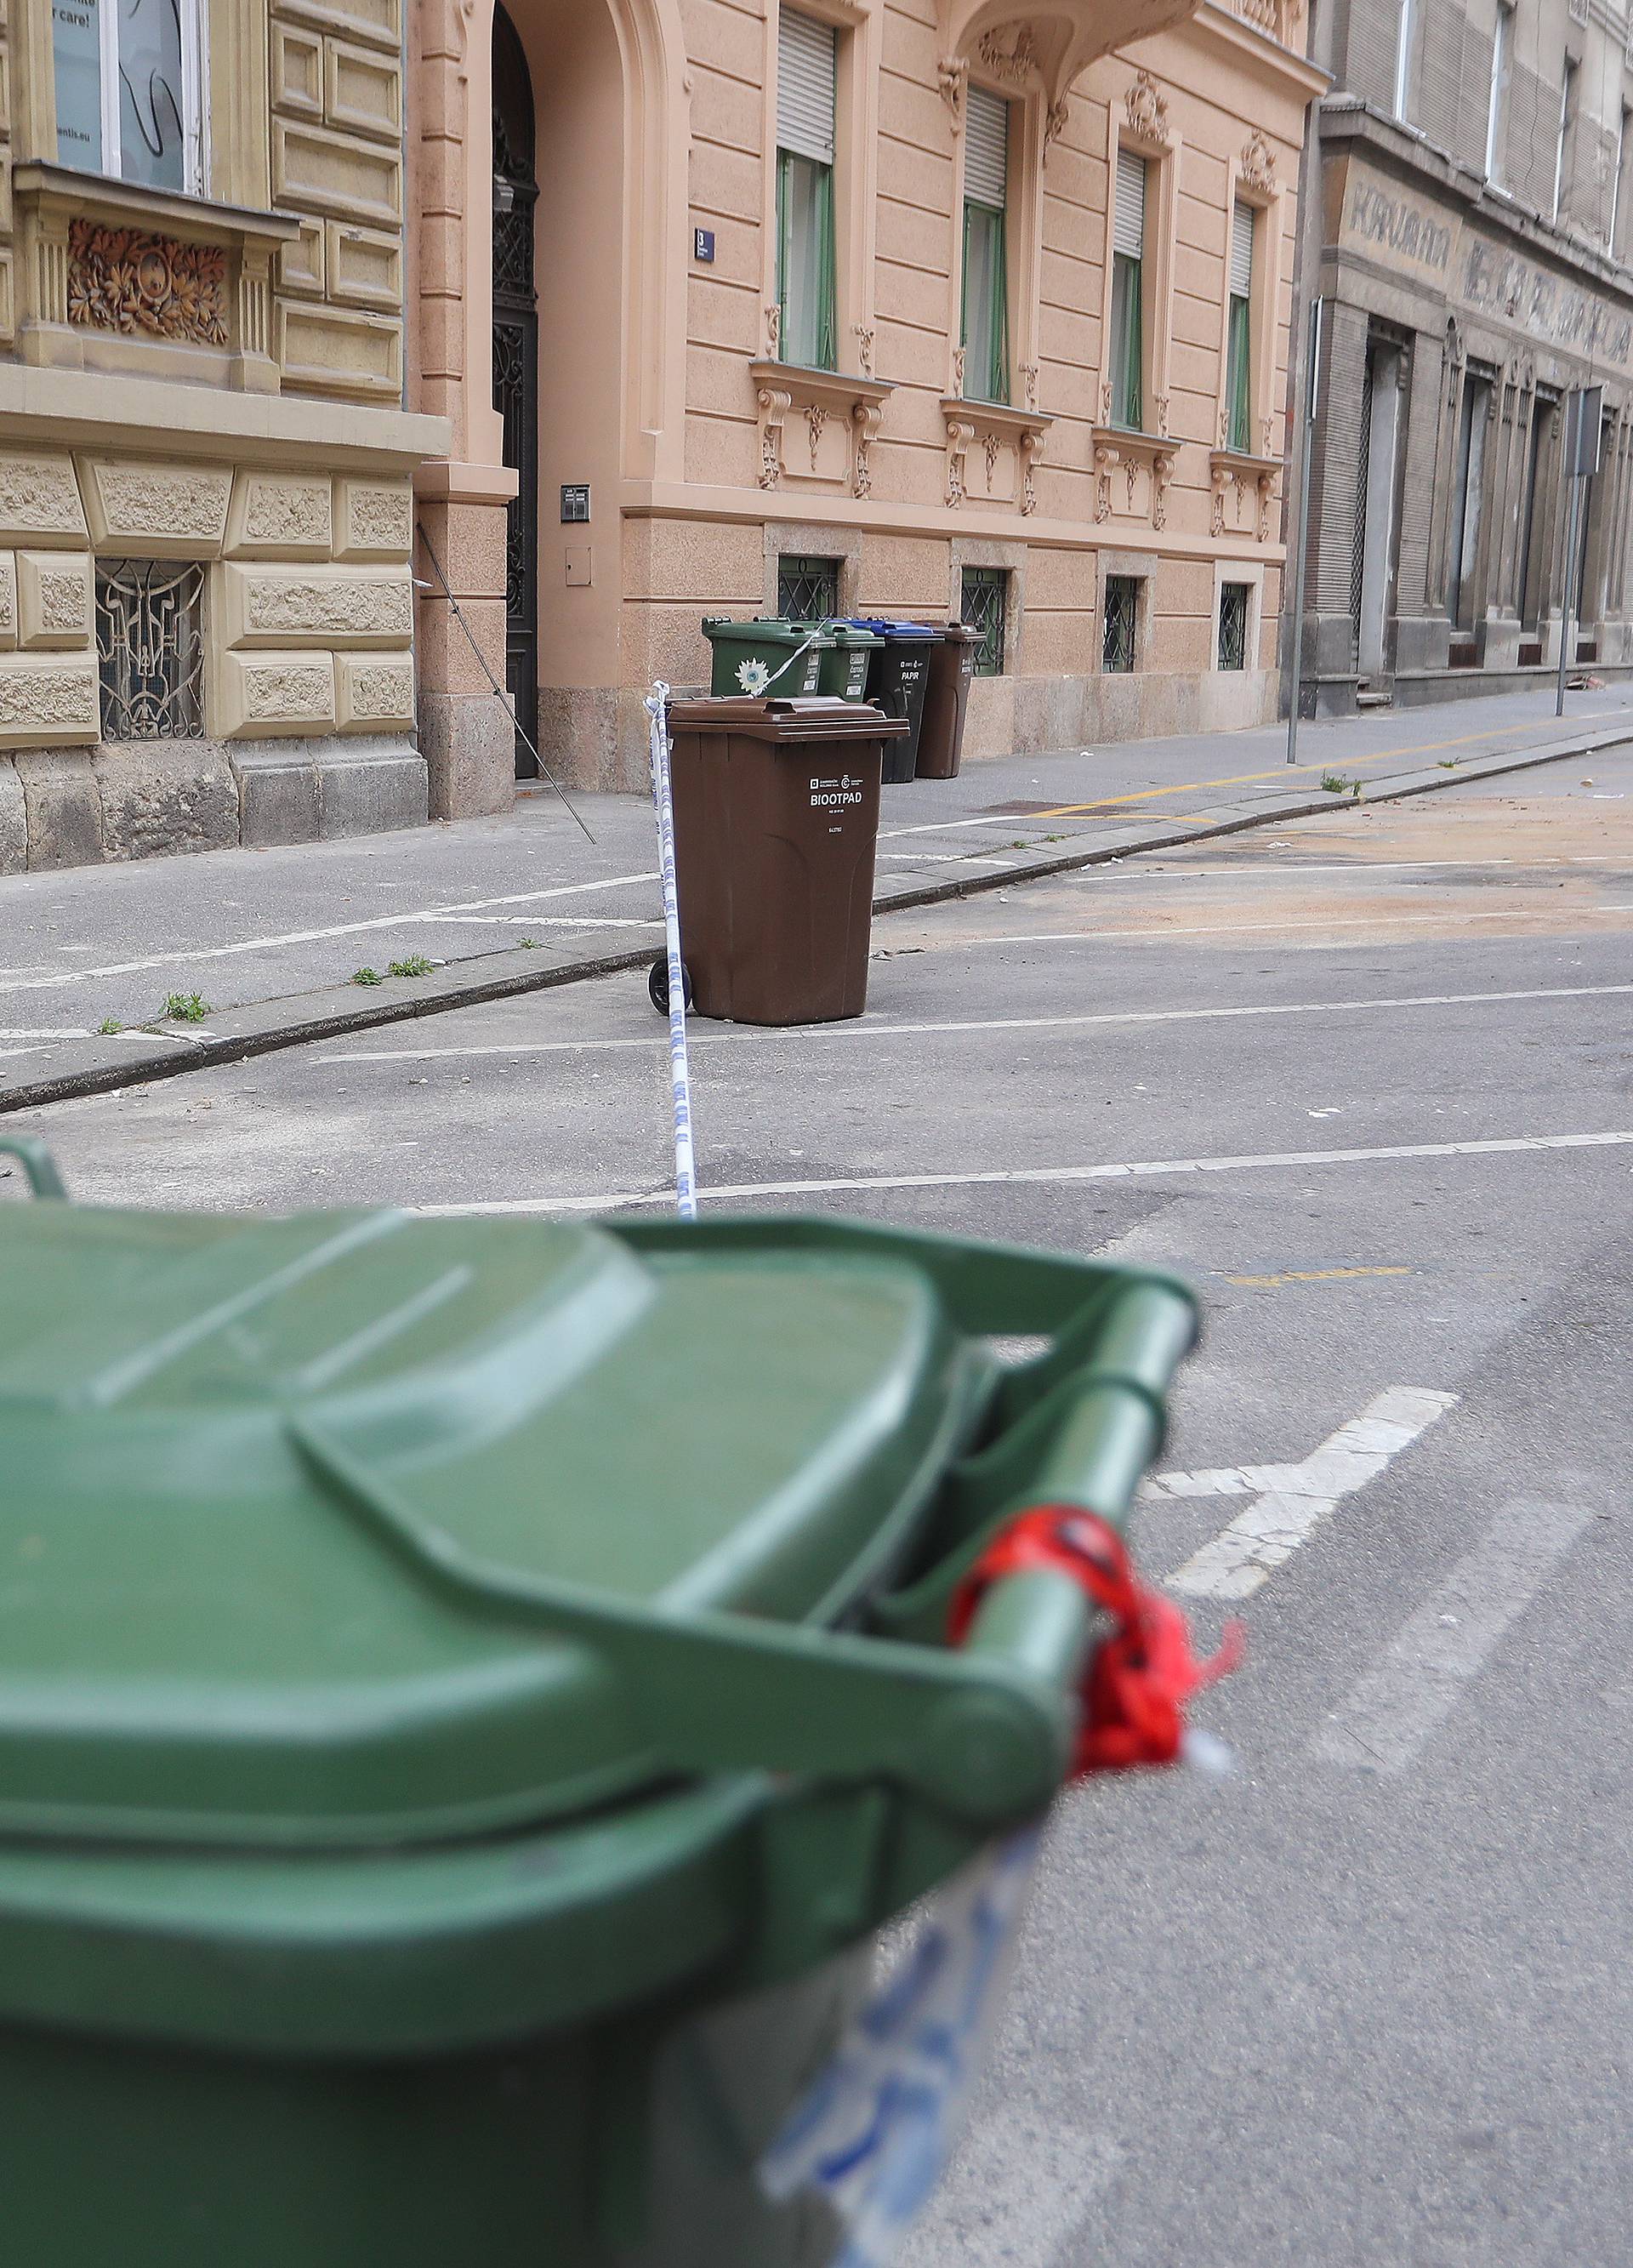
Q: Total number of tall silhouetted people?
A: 0